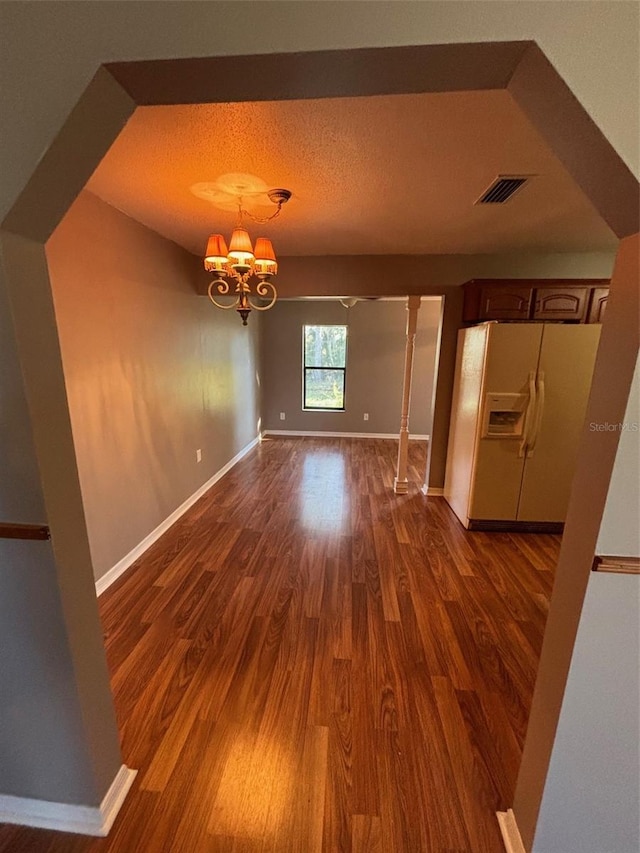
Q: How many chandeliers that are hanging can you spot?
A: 1